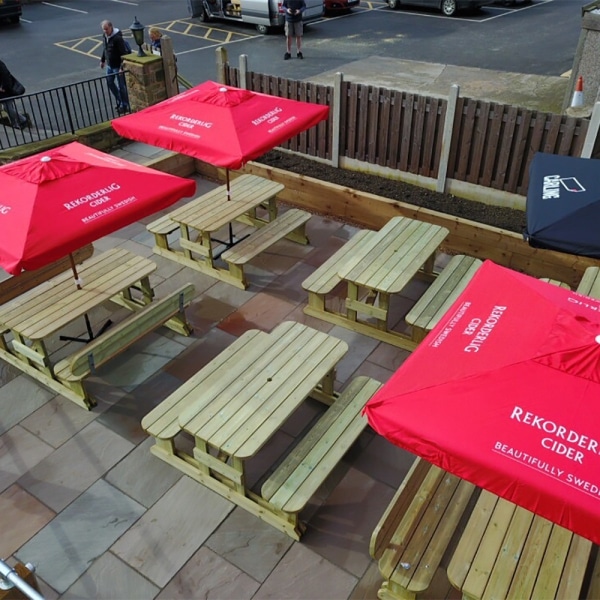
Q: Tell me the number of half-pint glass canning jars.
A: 0